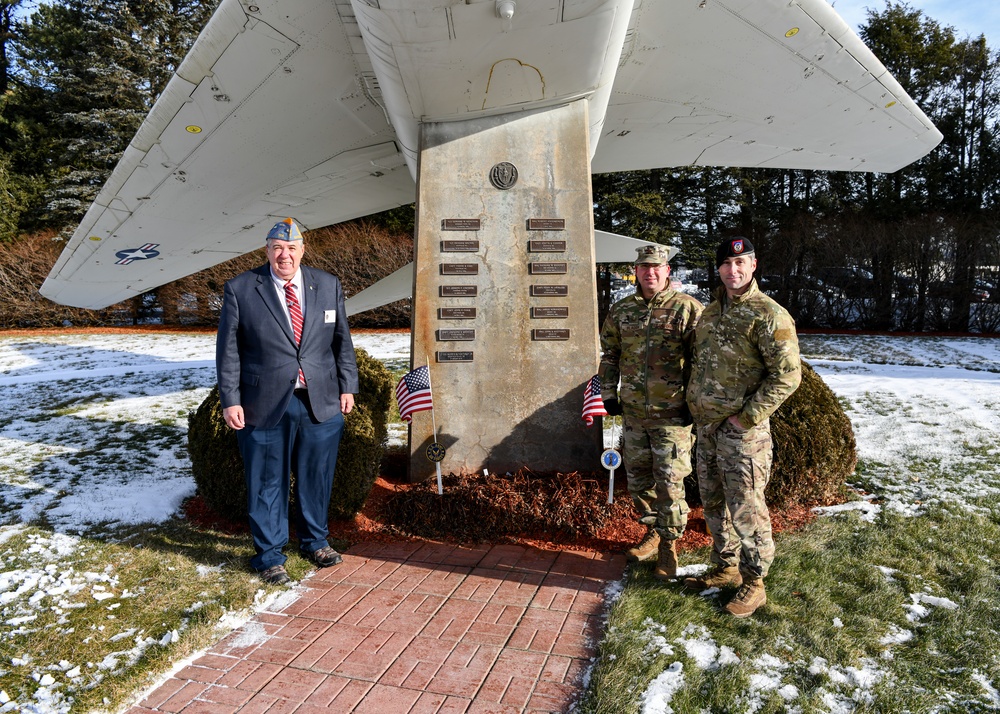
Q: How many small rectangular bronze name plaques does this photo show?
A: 13